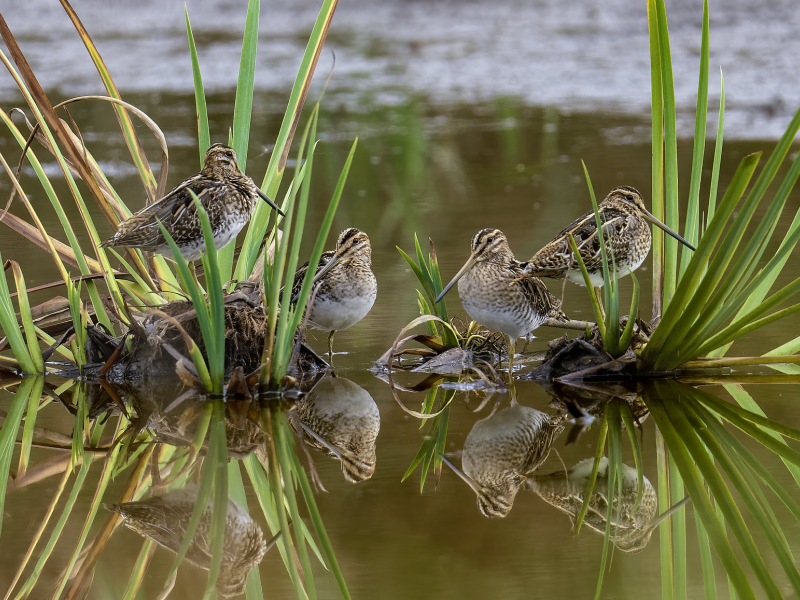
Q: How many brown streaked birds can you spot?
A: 4